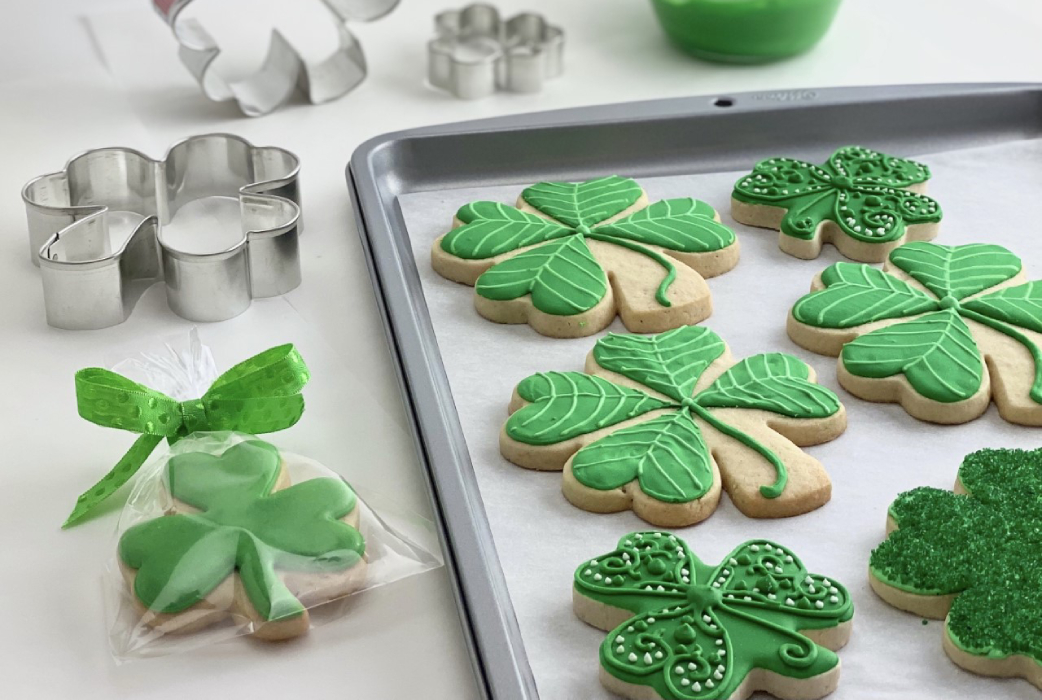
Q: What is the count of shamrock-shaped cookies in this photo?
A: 7